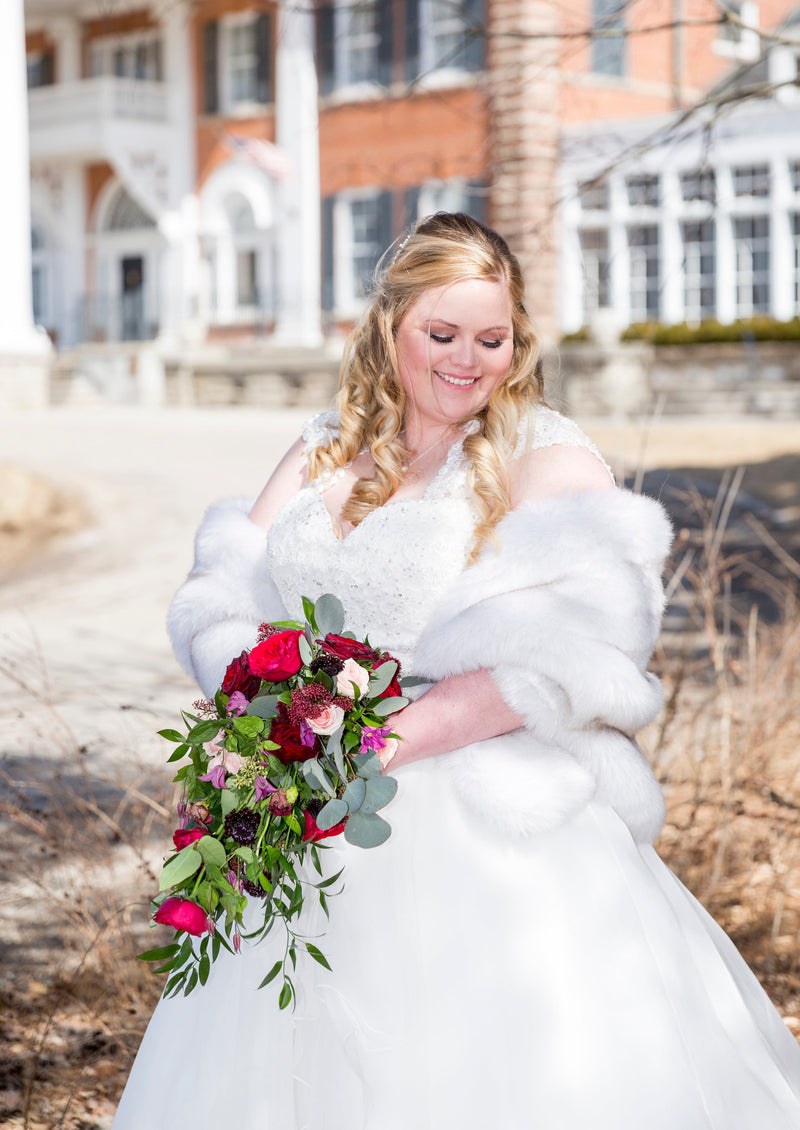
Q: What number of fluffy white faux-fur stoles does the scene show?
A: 1